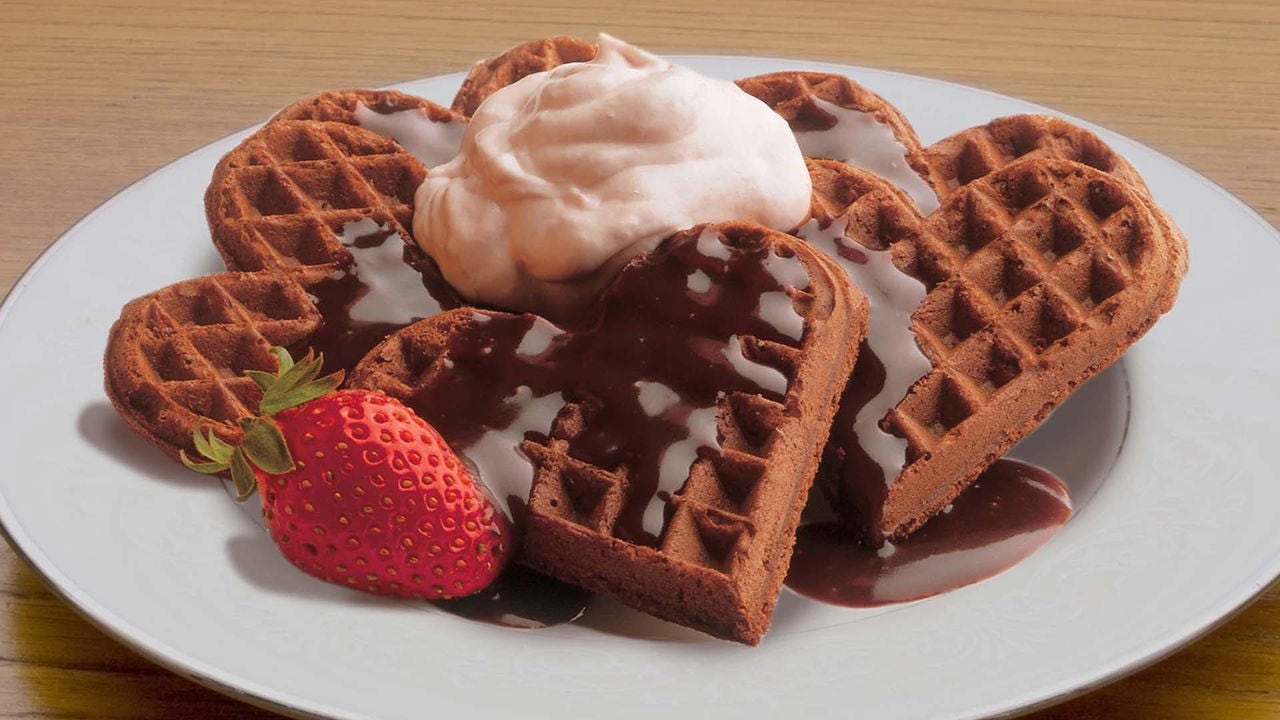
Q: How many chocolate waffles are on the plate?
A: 5